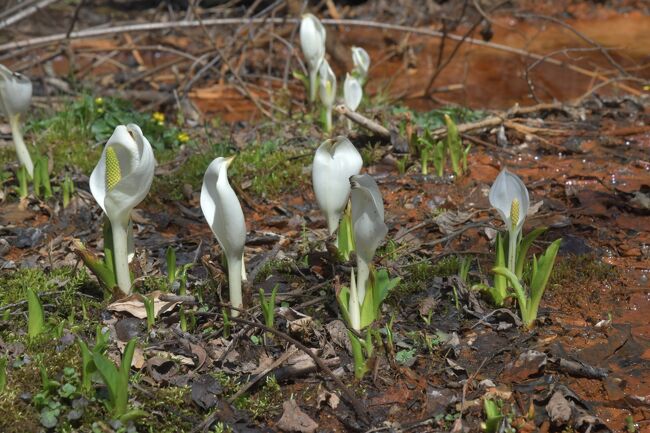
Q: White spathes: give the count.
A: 10